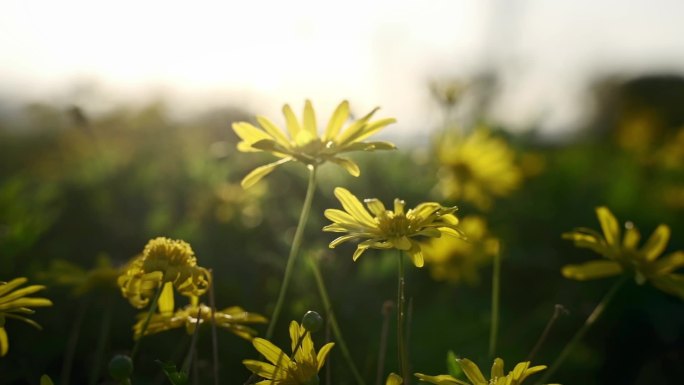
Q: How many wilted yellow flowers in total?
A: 1